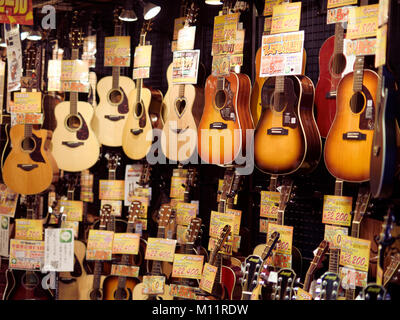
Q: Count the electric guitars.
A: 0